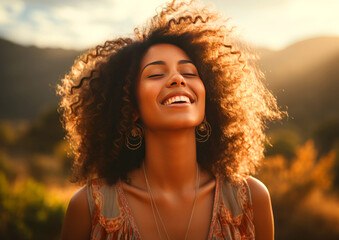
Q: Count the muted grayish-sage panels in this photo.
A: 2